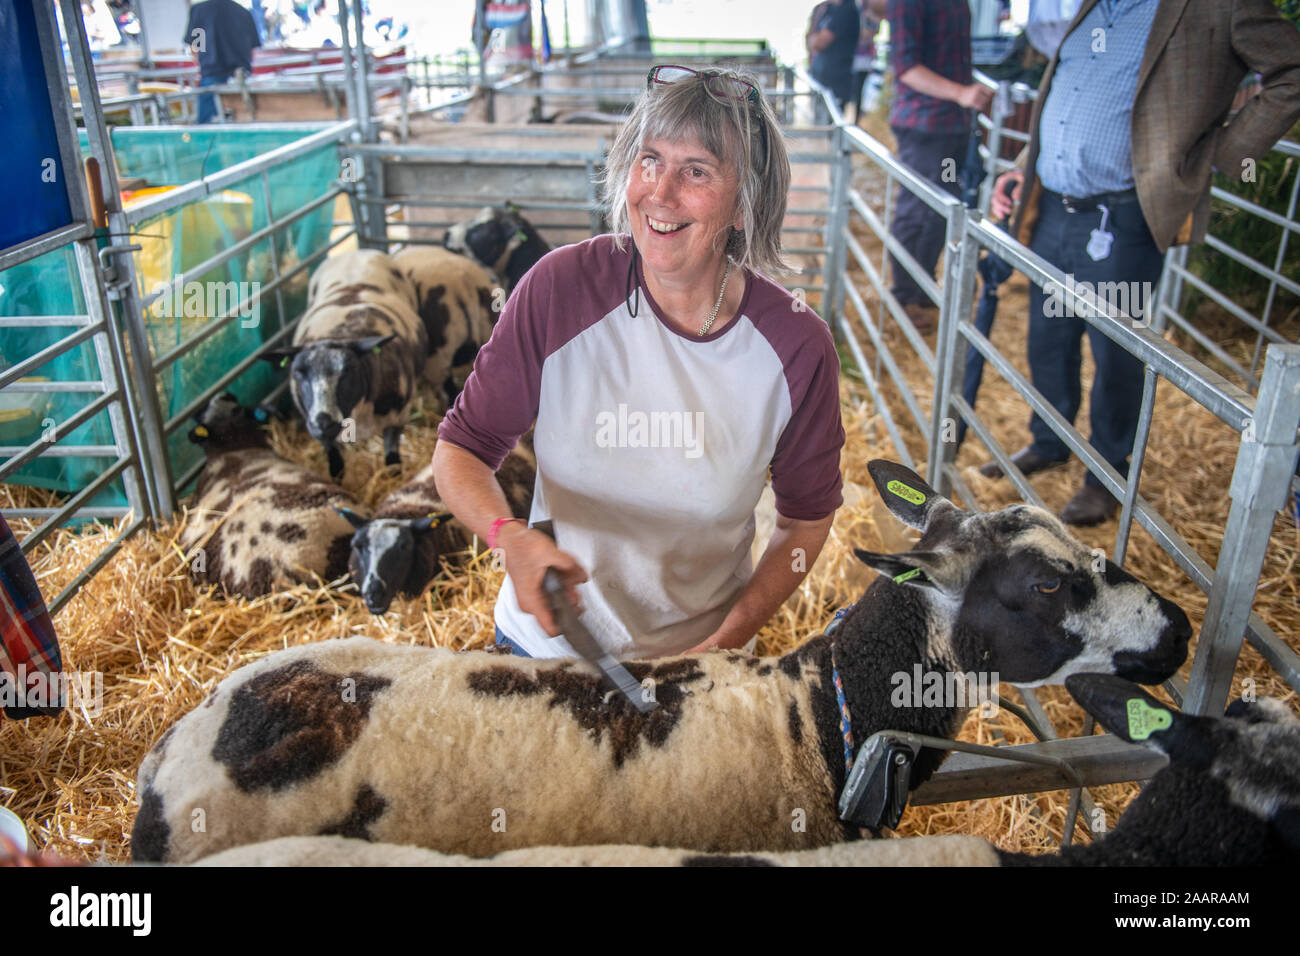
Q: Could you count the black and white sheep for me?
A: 7